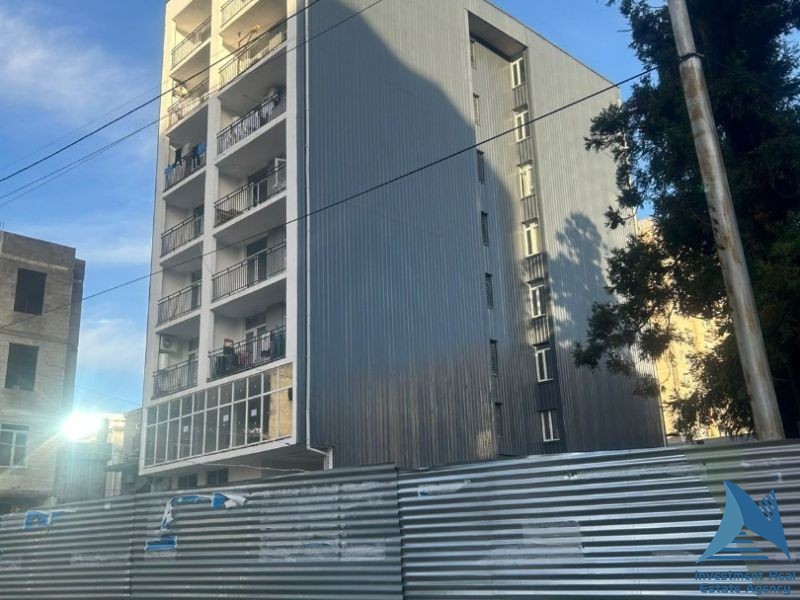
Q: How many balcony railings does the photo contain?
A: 12